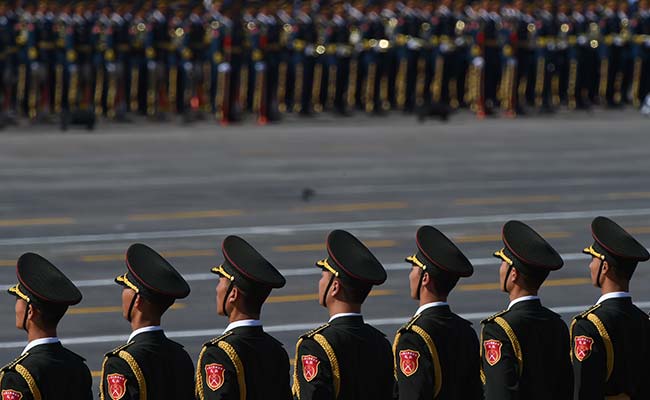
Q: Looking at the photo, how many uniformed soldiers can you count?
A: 7